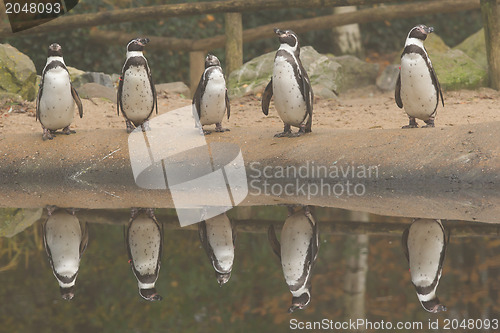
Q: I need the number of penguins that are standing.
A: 5